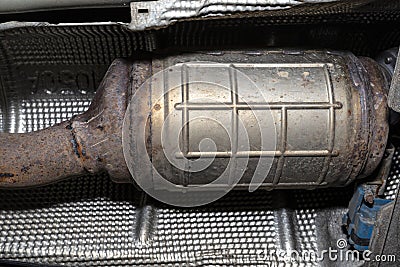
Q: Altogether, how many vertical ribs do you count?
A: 4